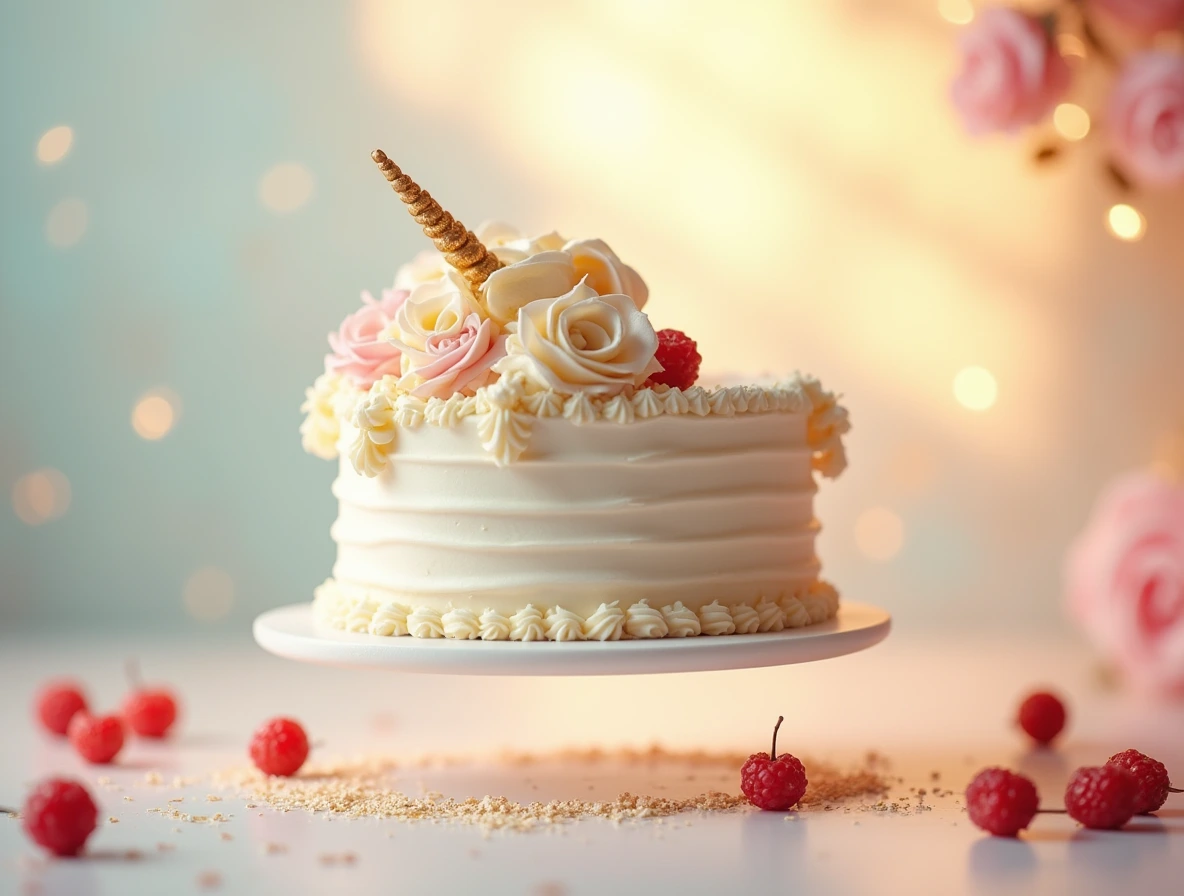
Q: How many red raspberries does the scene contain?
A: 11